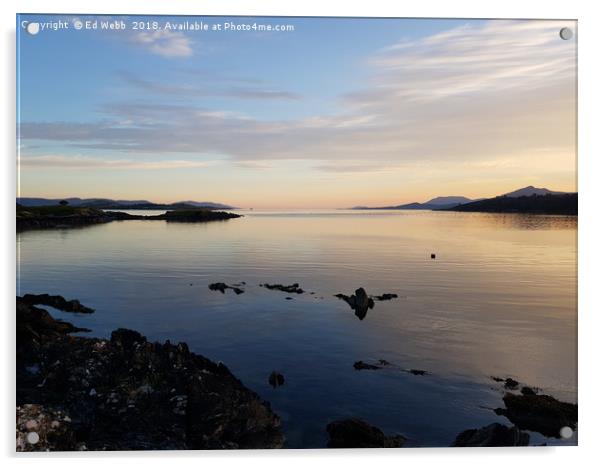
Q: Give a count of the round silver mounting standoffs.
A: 4